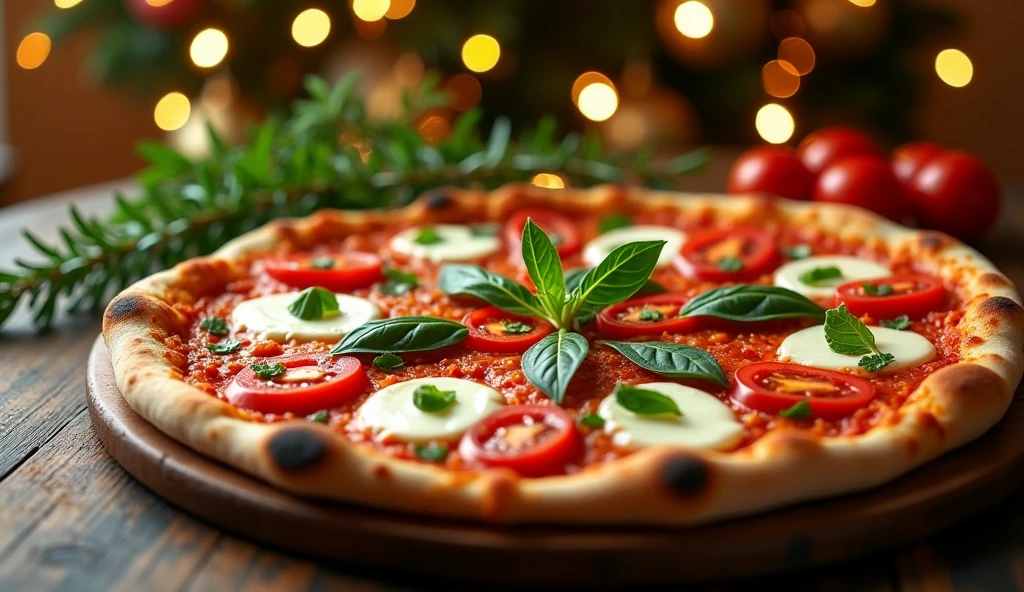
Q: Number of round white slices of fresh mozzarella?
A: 7